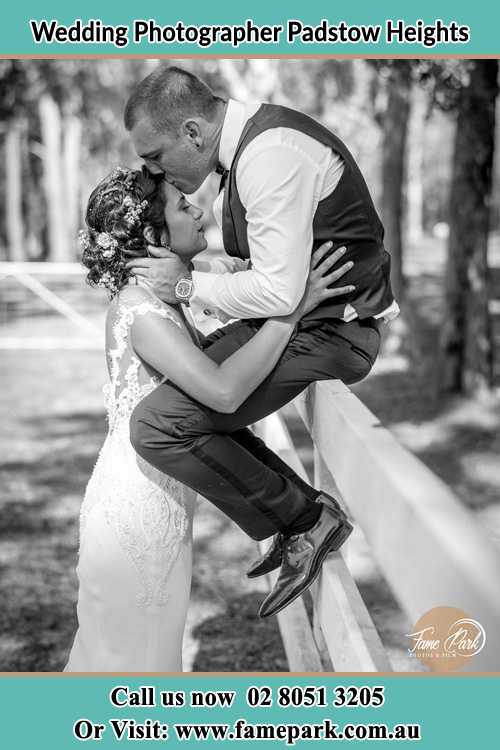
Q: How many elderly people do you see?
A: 0